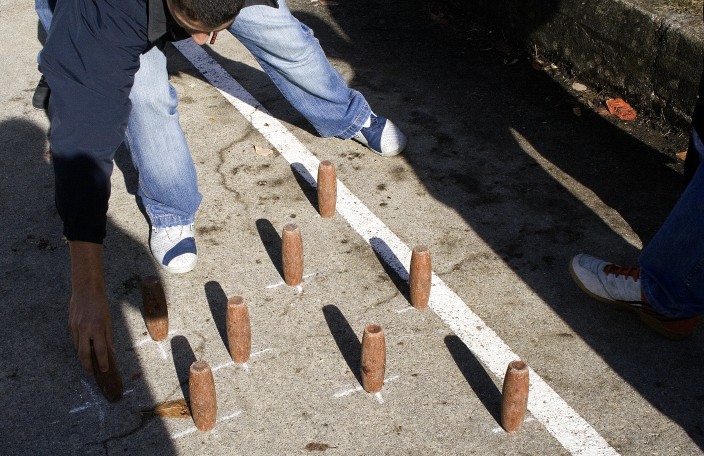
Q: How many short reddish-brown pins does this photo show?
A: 9